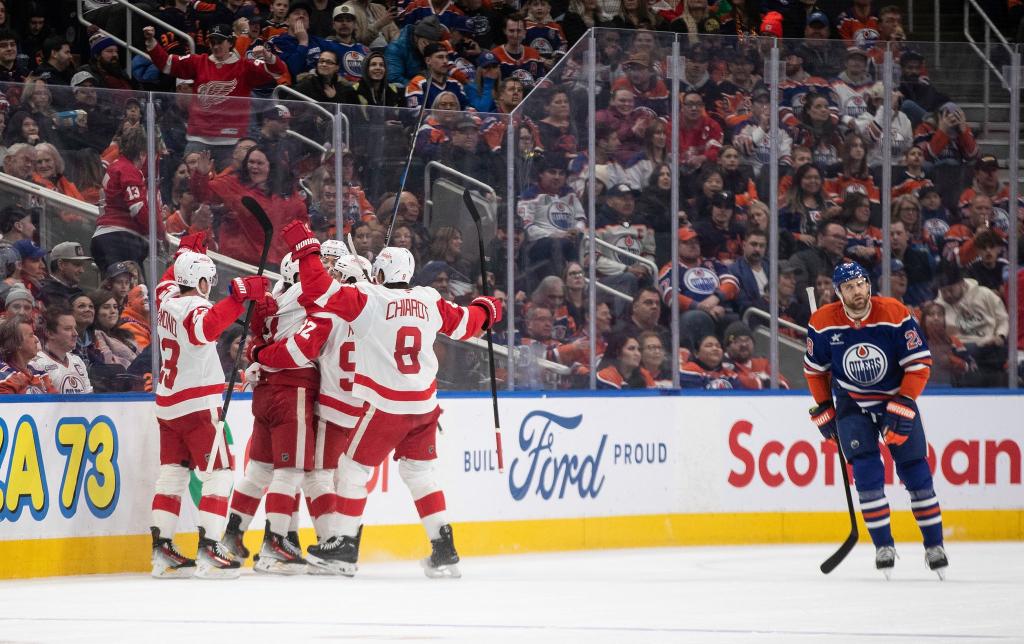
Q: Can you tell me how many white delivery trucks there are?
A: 0